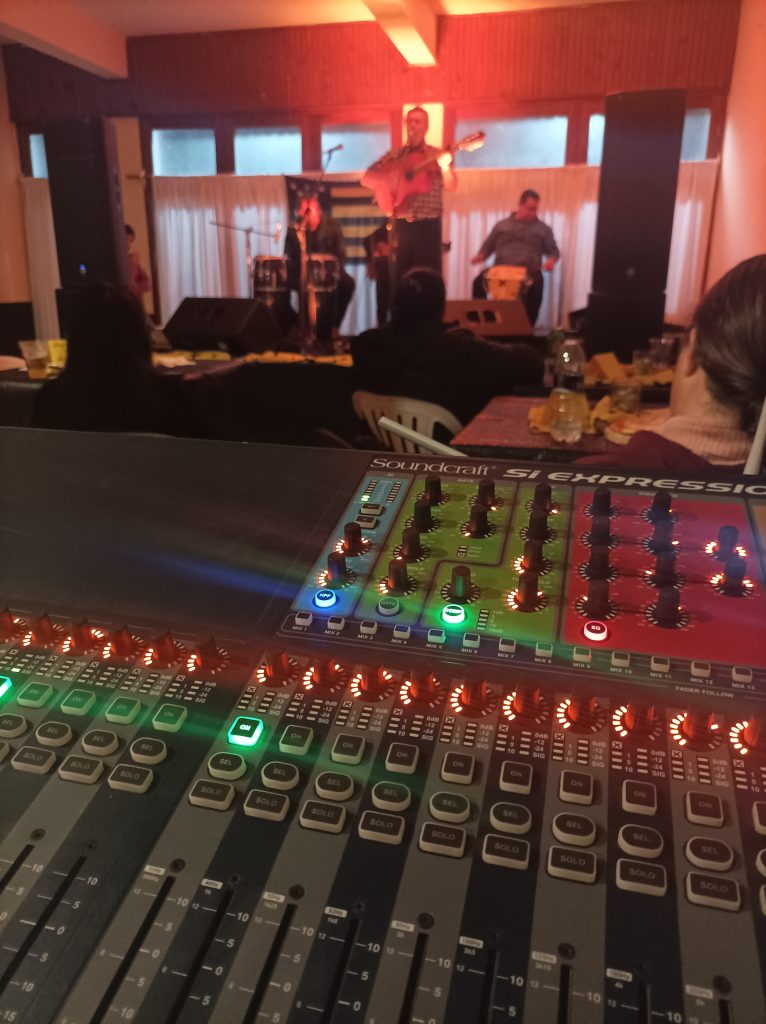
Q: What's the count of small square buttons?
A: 13